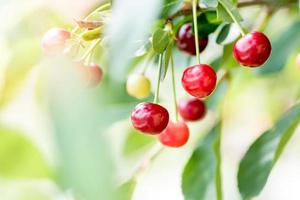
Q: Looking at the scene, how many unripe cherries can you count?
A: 1